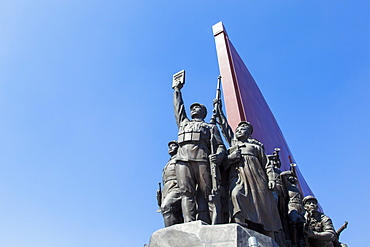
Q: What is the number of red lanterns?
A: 0